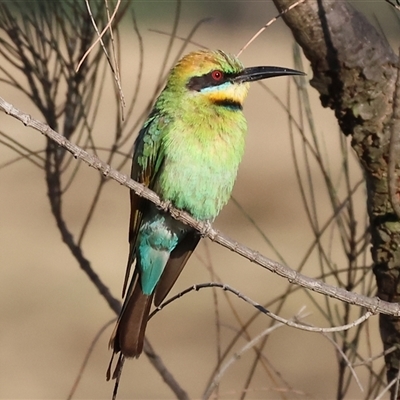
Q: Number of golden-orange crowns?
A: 1